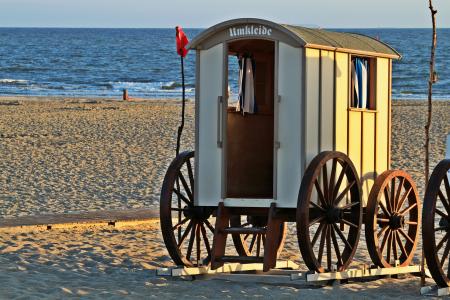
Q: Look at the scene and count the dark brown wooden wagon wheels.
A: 5